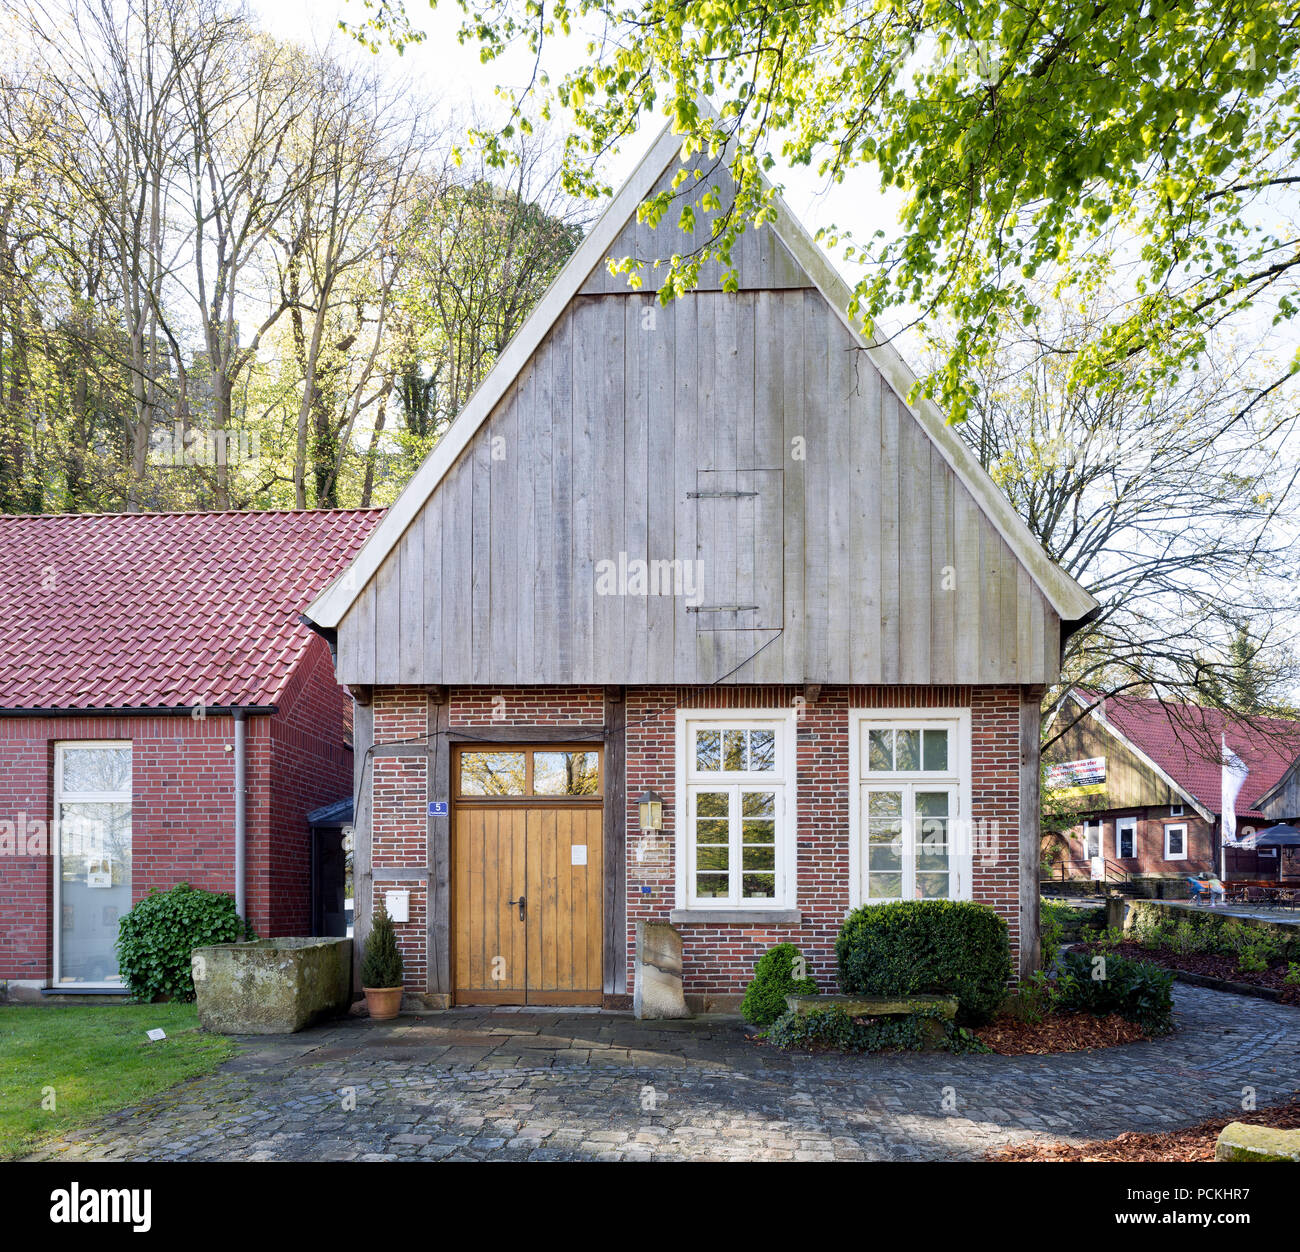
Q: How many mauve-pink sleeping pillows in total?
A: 0